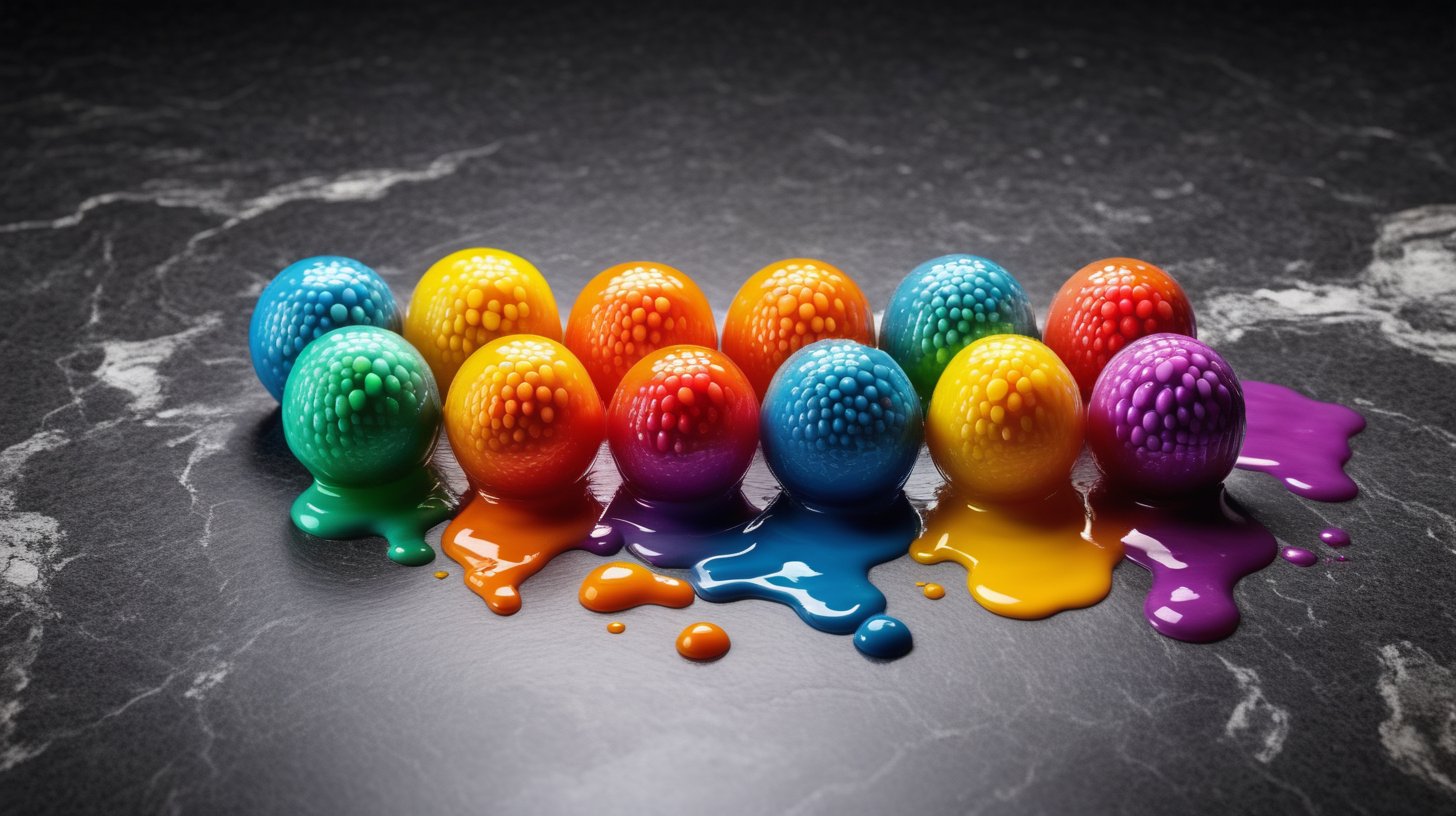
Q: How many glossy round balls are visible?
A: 12